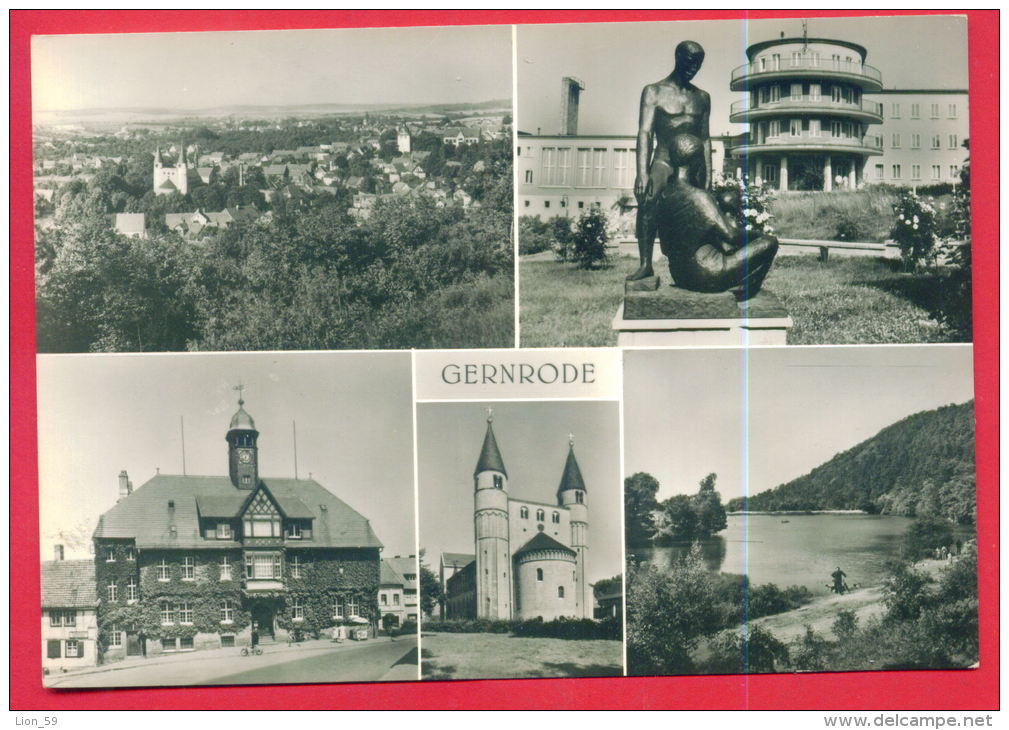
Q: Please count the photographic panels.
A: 5